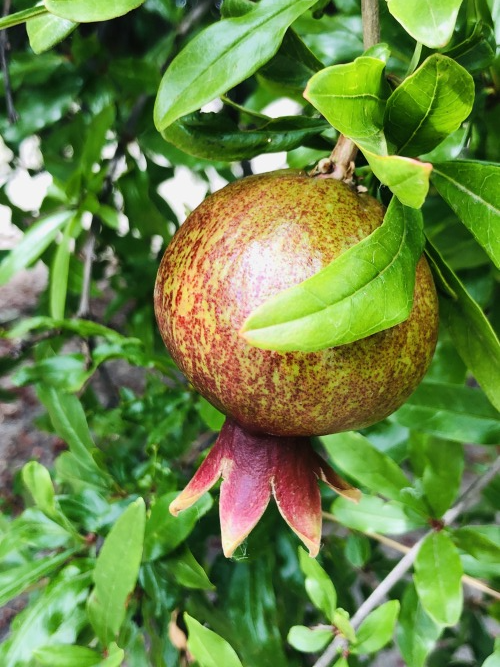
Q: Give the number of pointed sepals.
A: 4